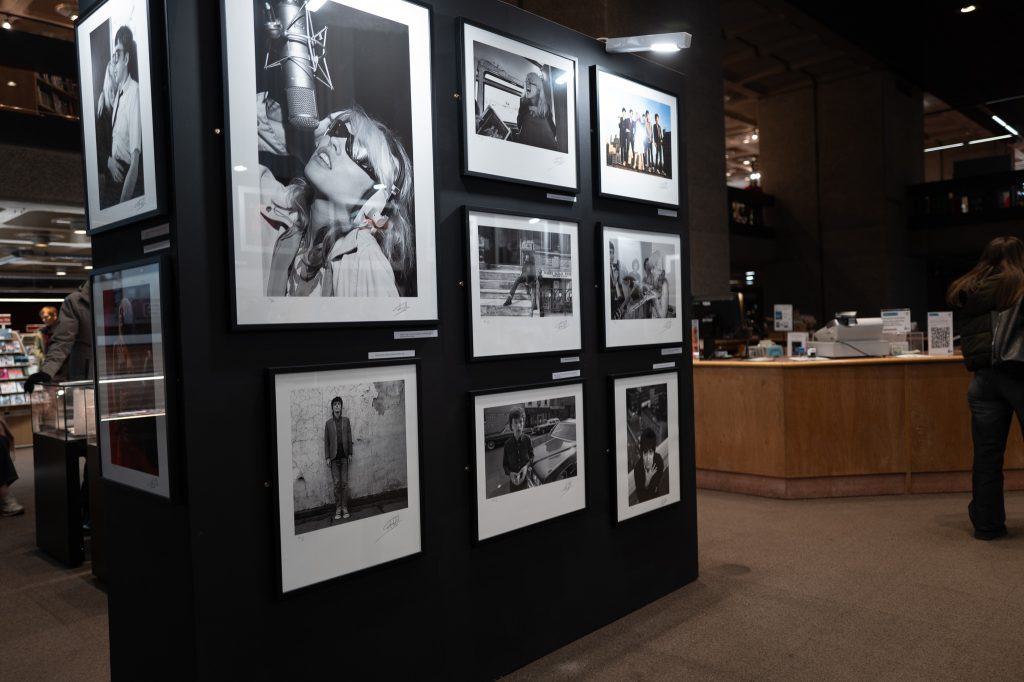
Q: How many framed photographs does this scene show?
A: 10